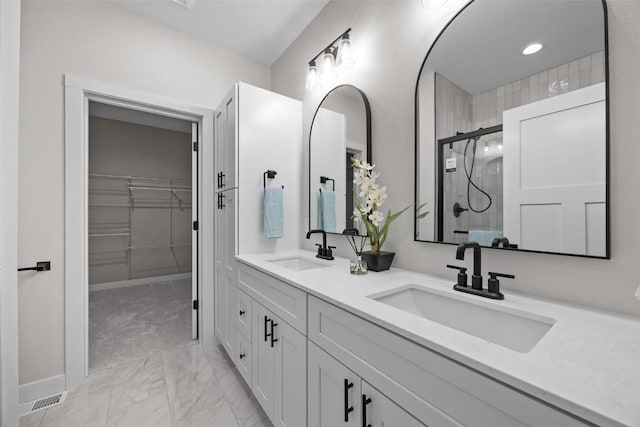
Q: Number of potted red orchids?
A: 0